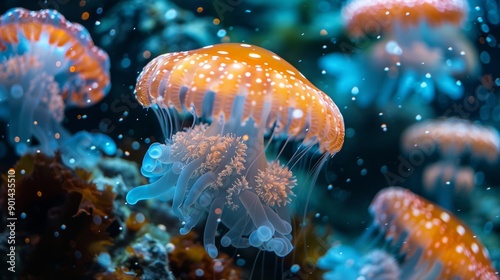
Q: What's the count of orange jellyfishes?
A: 5